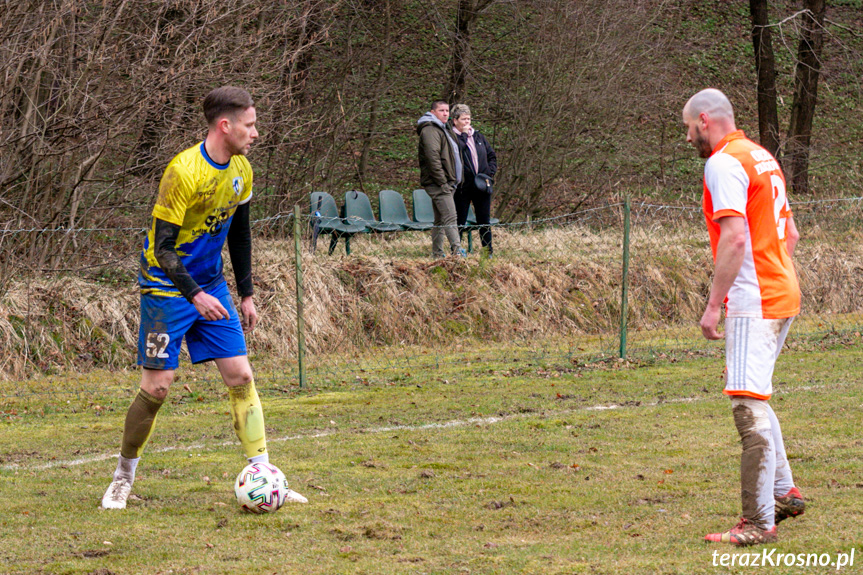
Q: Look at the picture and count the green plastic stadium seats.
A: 5